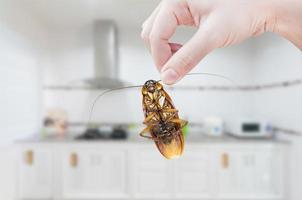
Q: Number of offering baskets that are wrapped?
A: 0